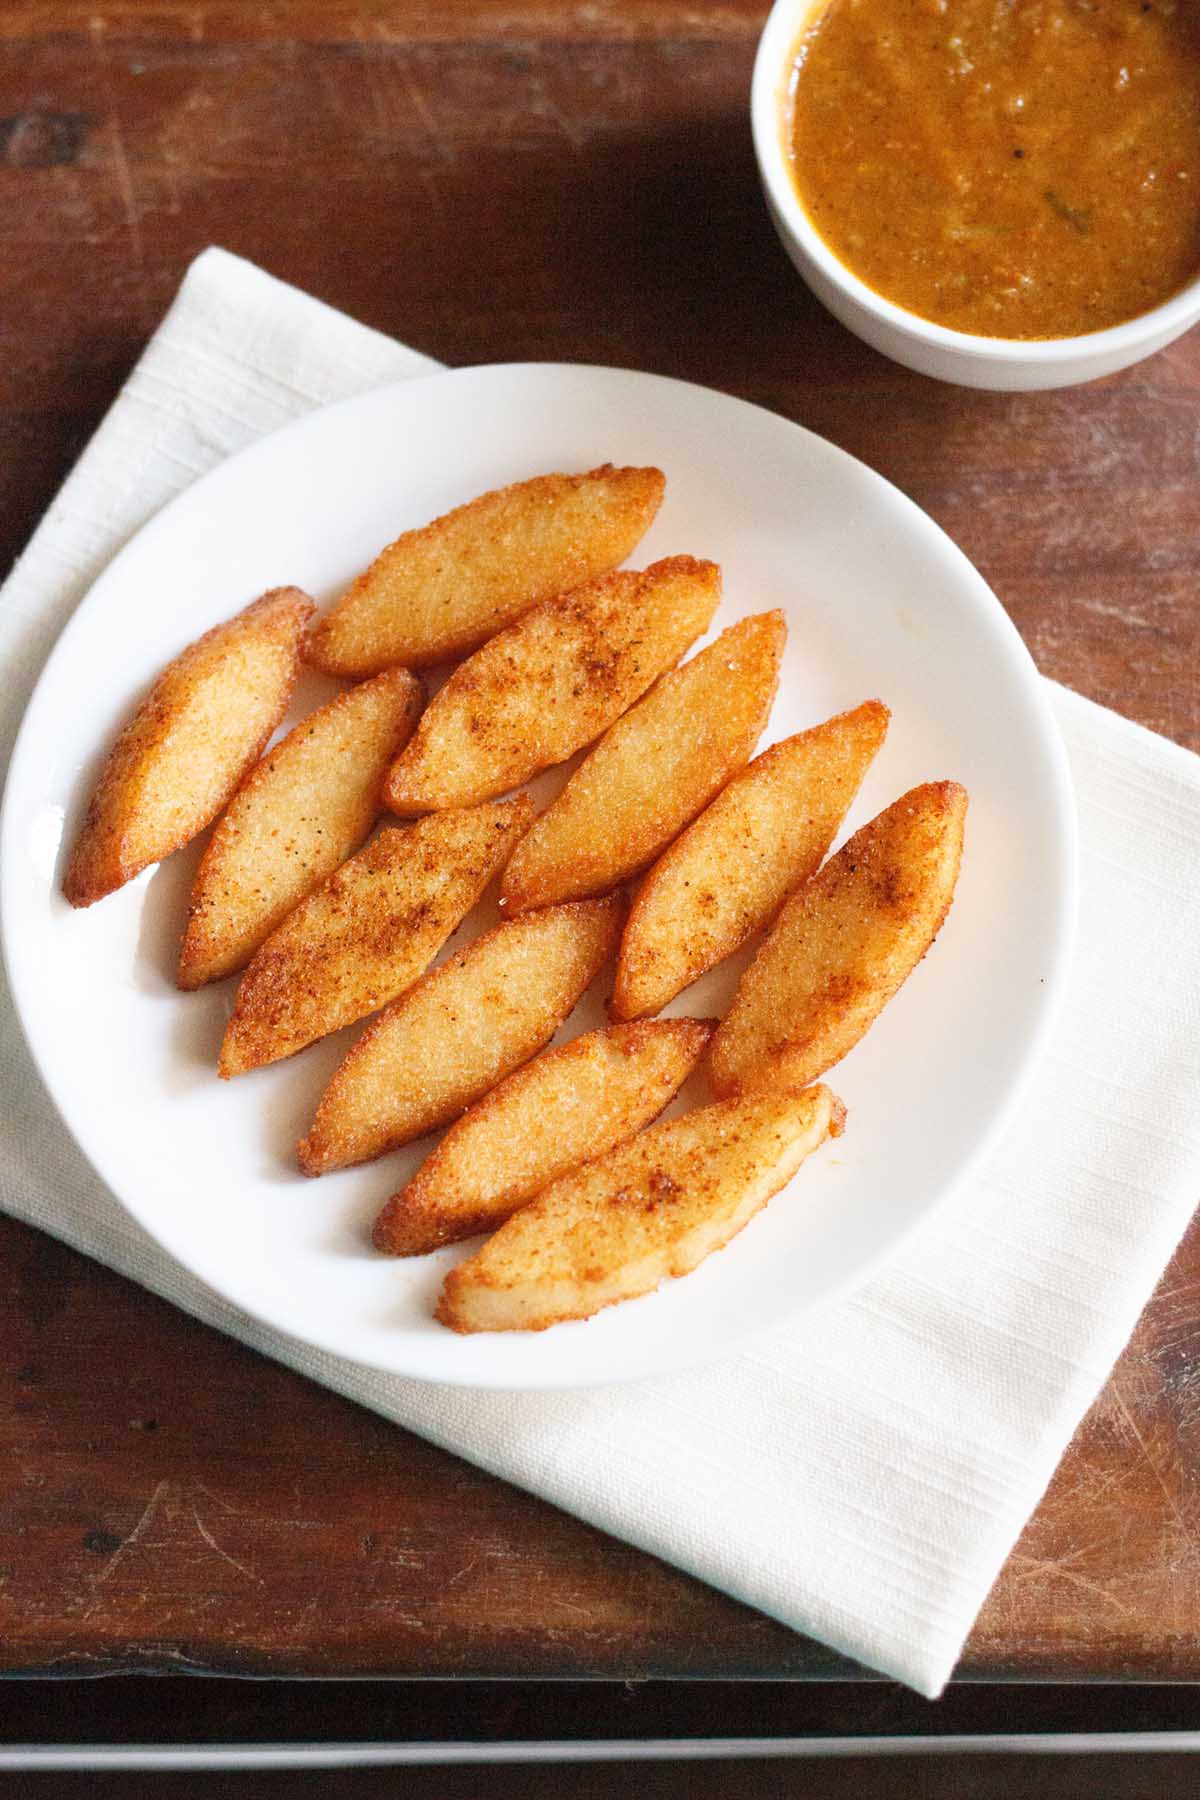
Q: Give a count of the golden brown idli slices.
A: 11